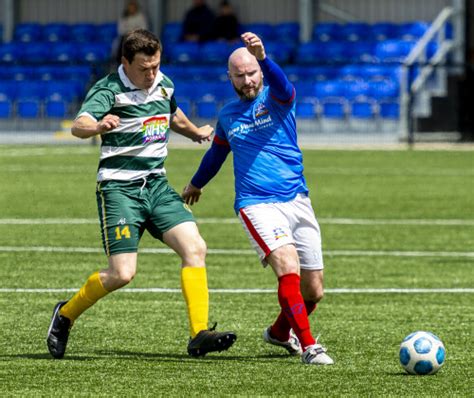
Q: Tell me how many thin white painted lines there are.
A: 3